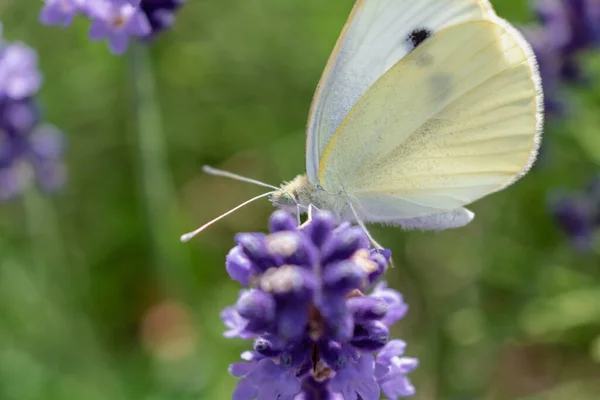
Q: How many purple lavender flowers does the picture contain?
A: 5